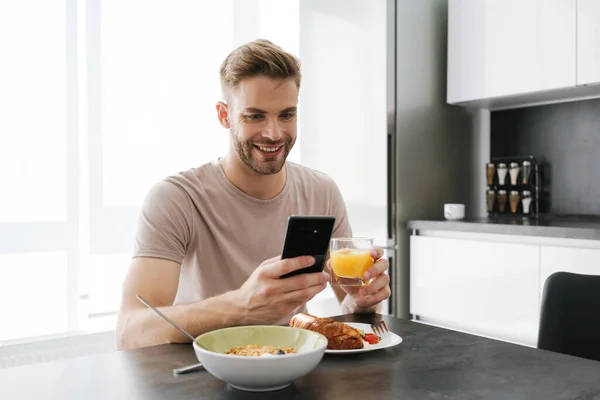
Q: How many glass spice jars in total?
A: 8